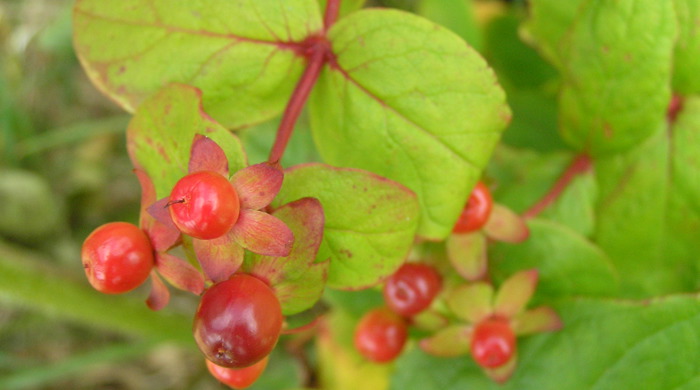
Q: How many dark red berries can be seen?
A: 2